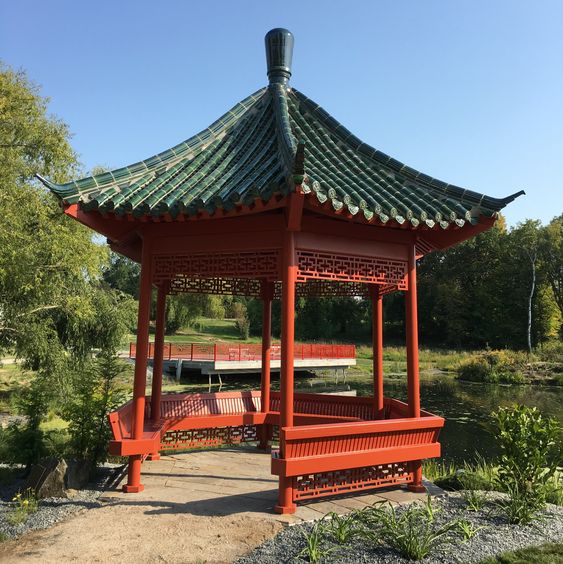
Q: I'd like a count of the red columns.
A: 6